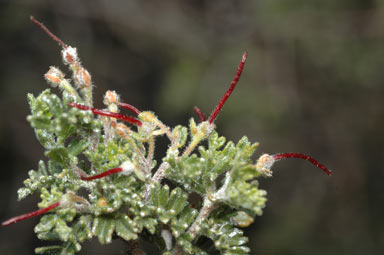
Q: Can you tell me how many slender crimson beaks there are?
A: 8